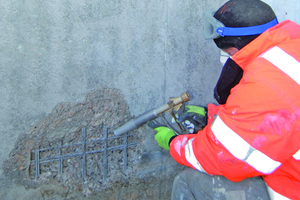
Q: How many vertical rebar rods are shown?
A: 5